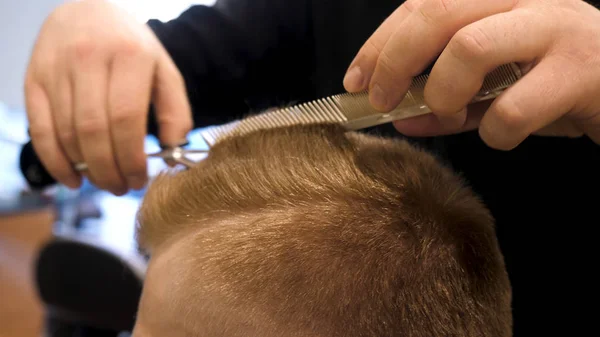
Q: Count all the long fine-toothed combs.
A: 1